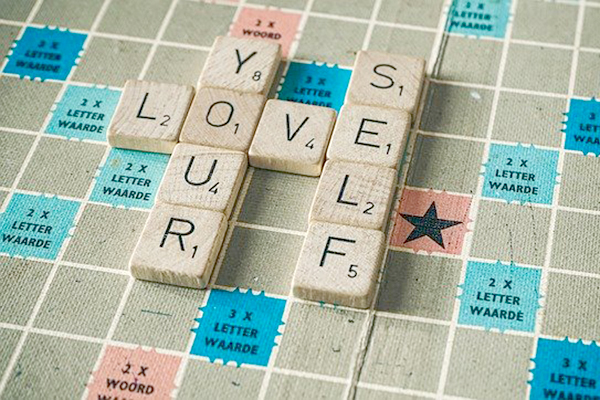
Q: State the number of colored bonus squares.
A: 14